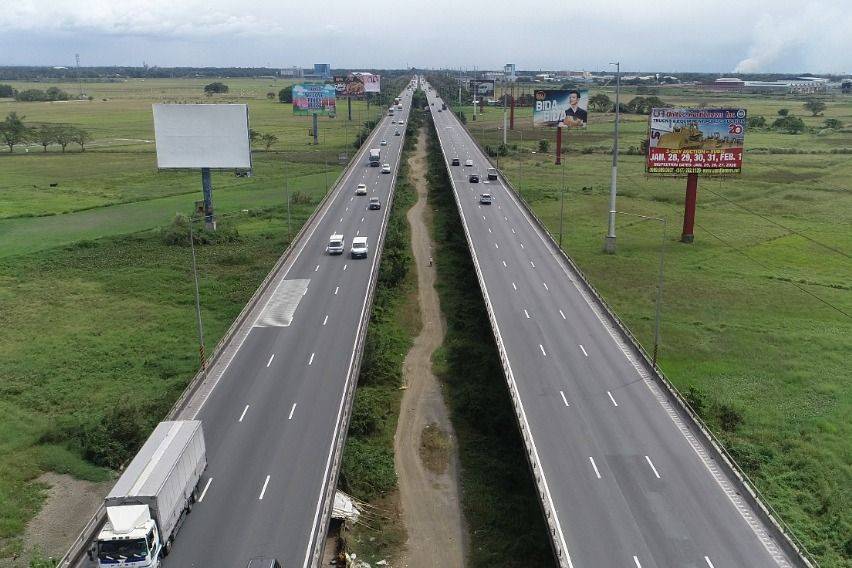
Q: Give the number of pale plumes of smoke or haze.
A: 1